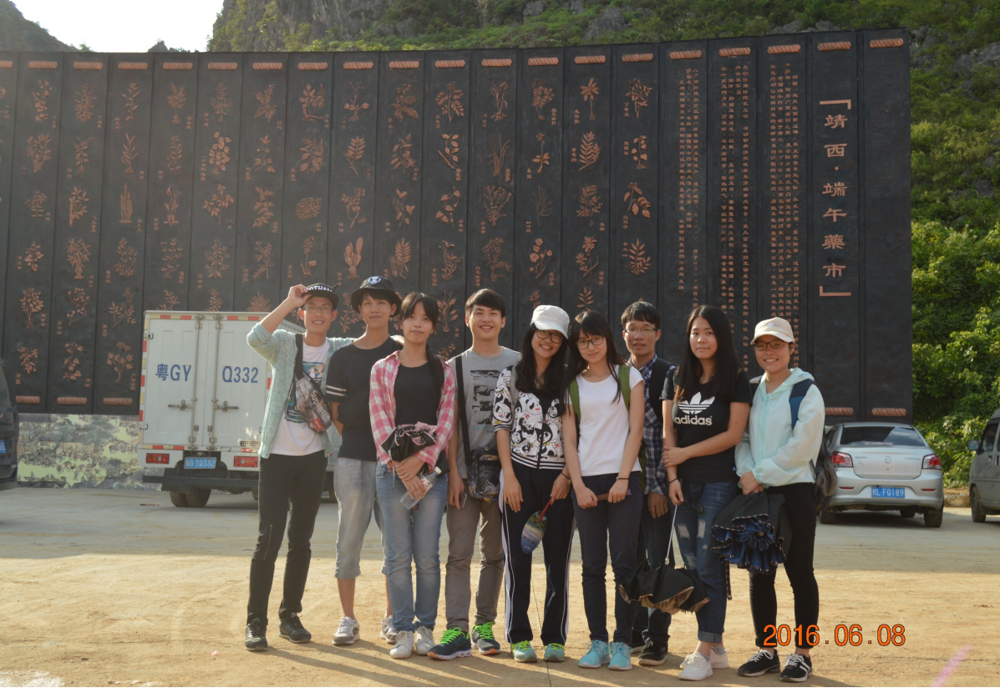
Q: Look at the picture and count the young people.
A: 9